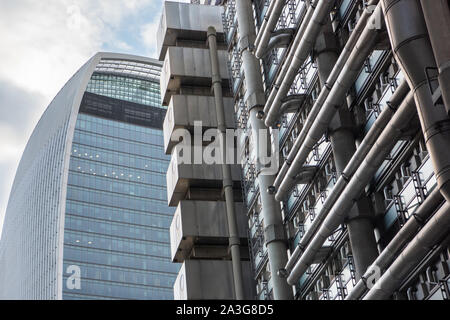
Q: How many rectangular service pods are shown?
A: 6